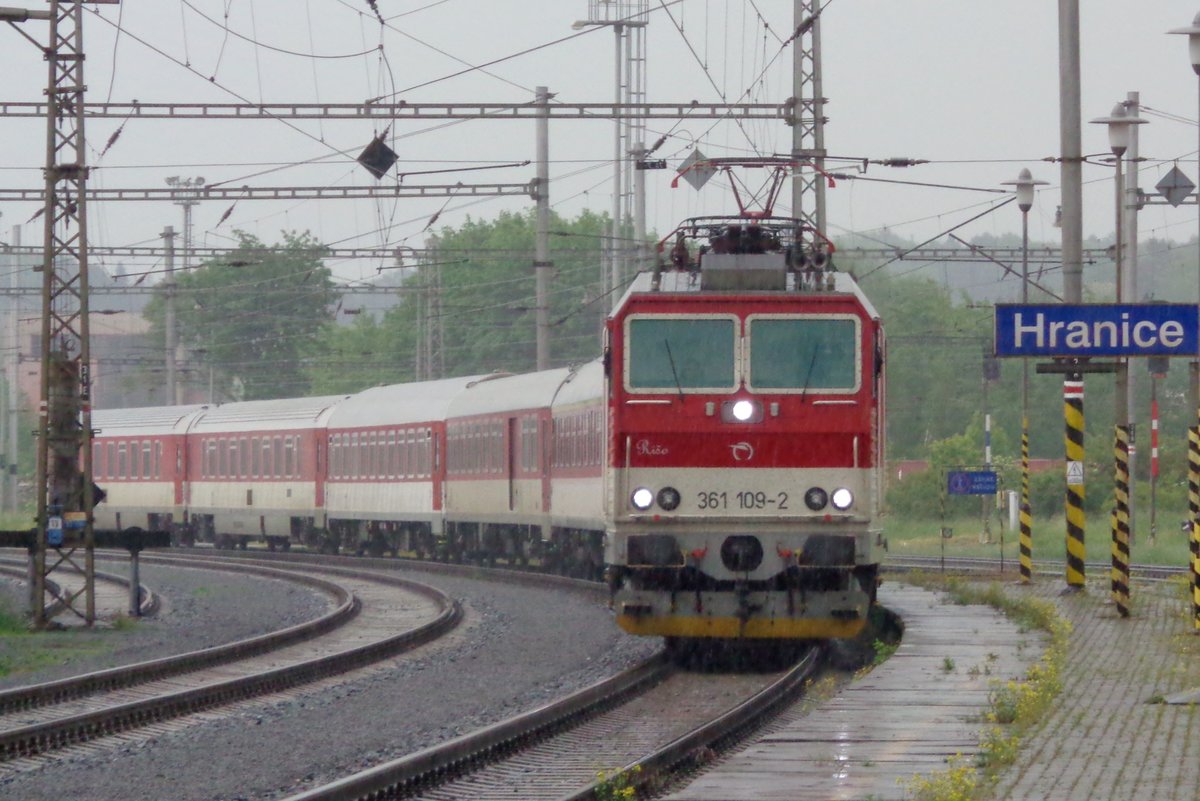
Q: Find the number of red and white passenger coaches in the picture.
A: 5